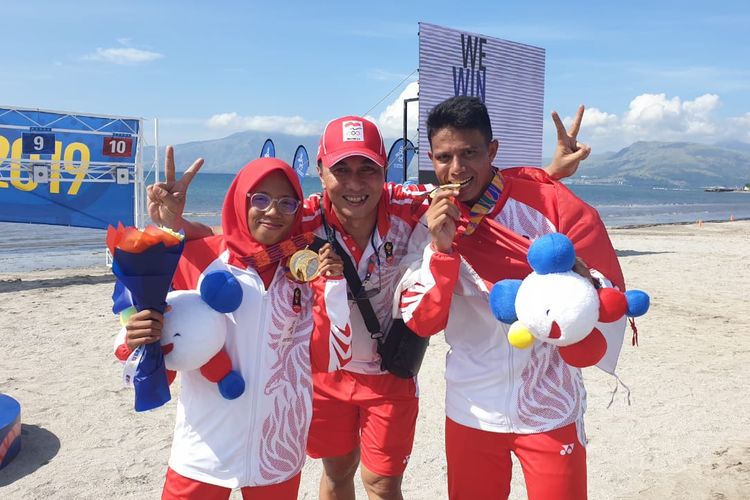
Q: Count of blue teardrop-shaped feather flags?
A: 3